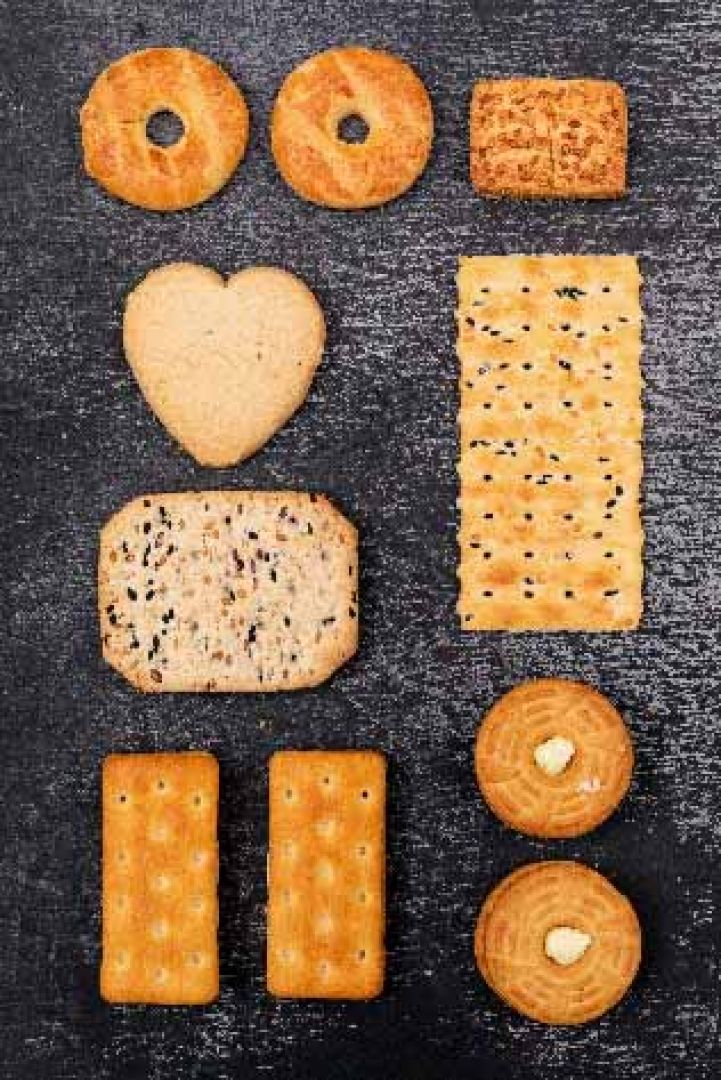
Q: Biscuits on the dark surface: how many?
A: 10